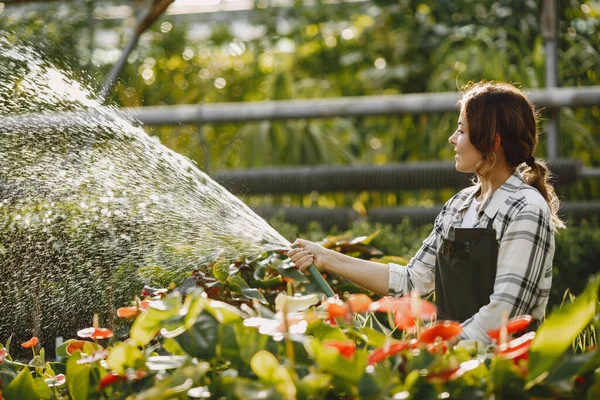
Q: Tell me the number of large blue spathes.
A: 0